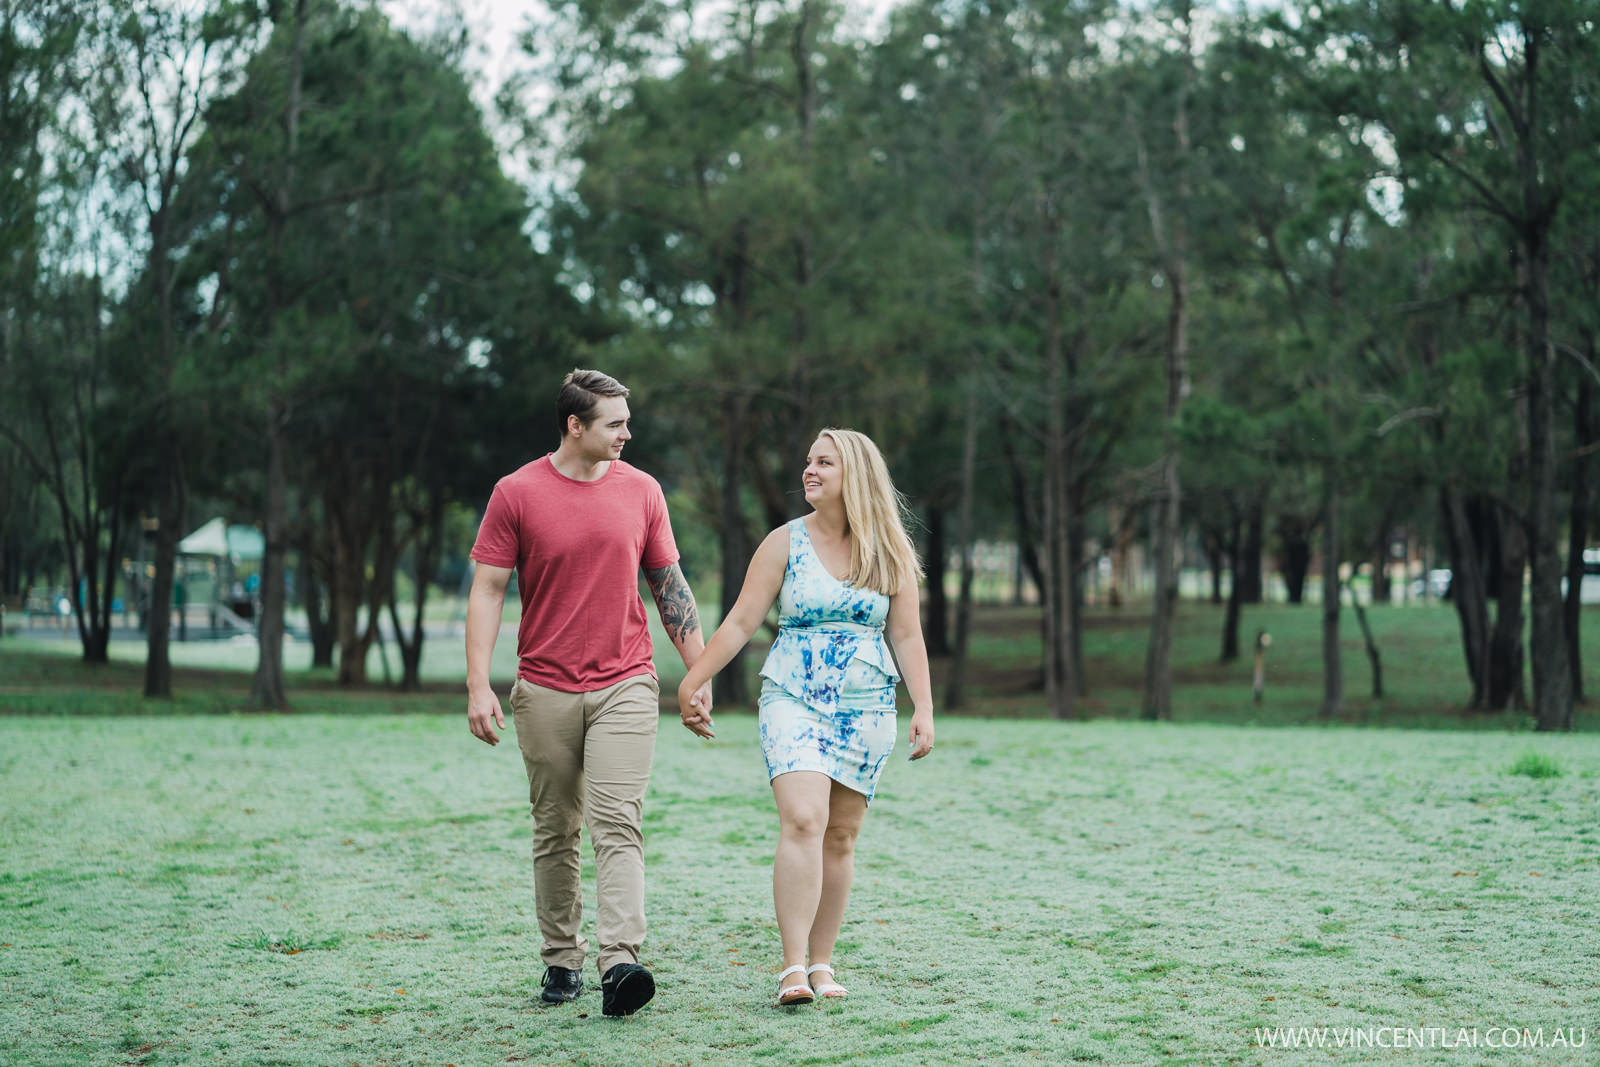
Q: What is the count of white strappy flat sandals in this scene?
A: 2